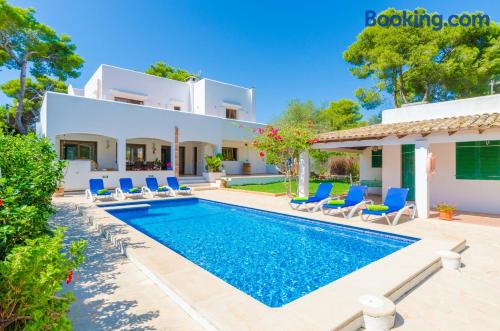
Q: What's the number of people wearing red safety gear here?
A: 0